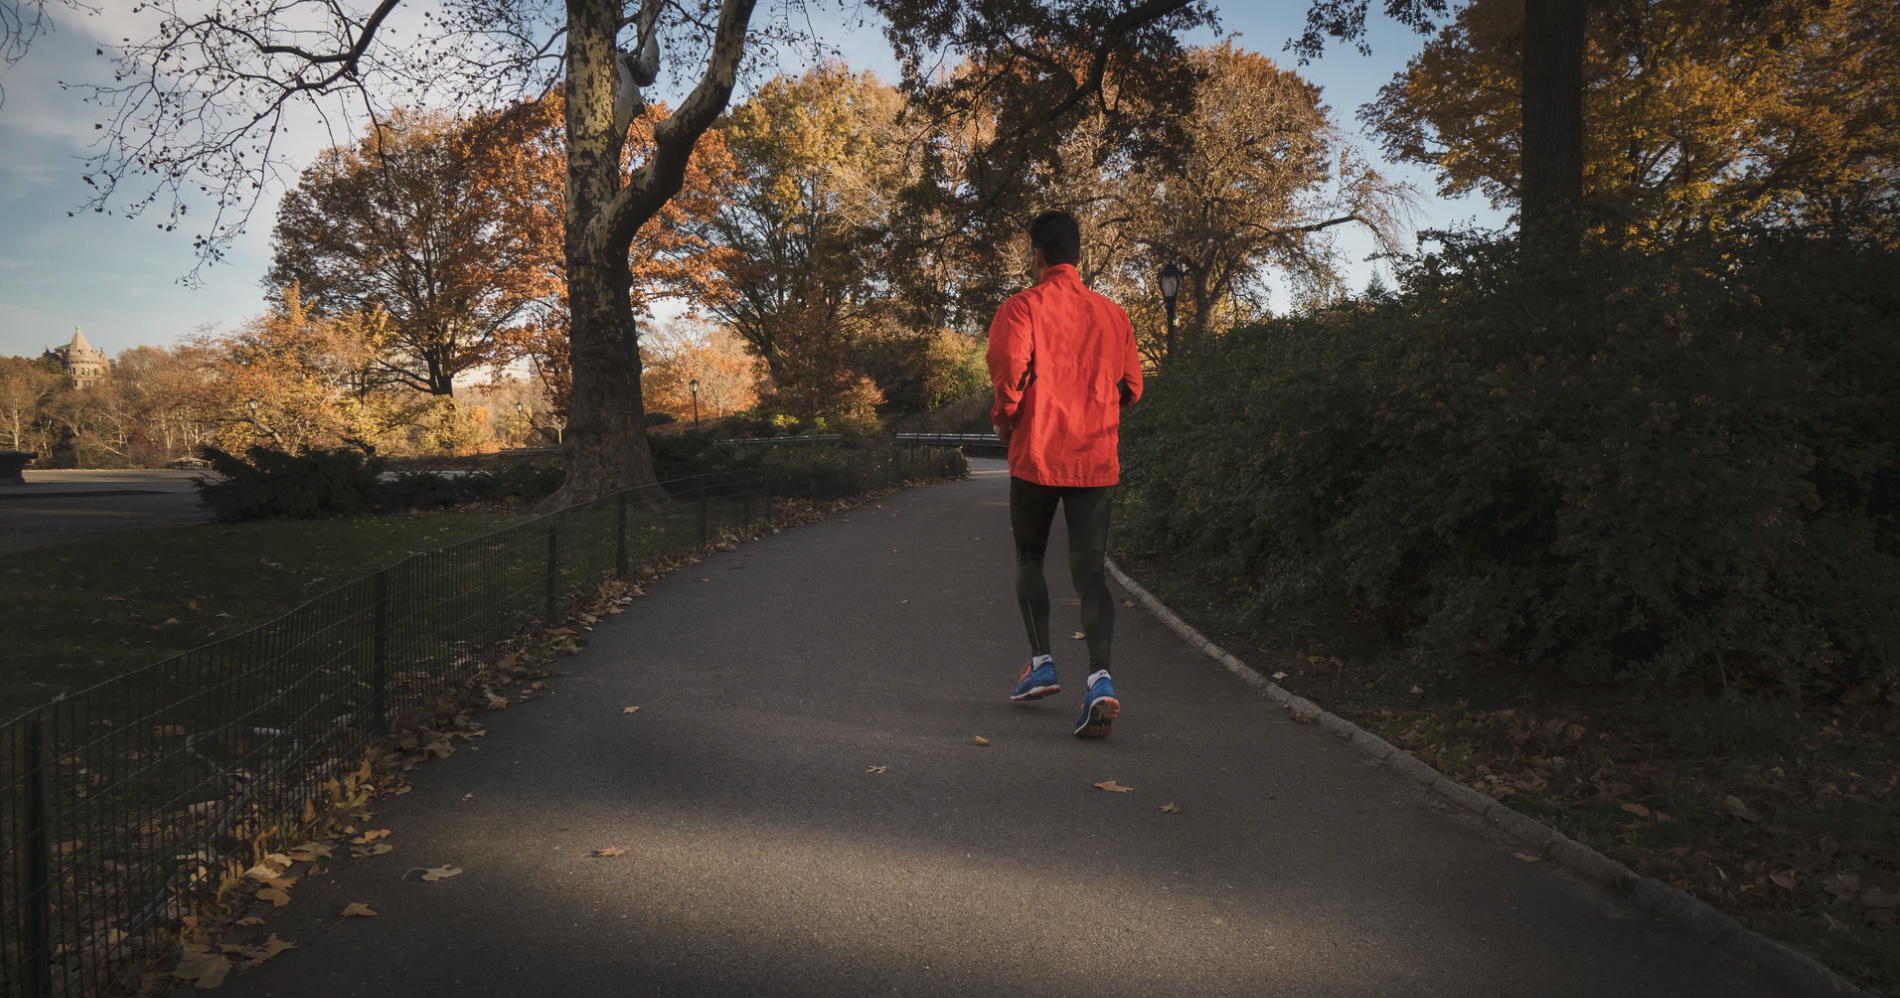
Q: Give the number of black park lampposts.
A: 4